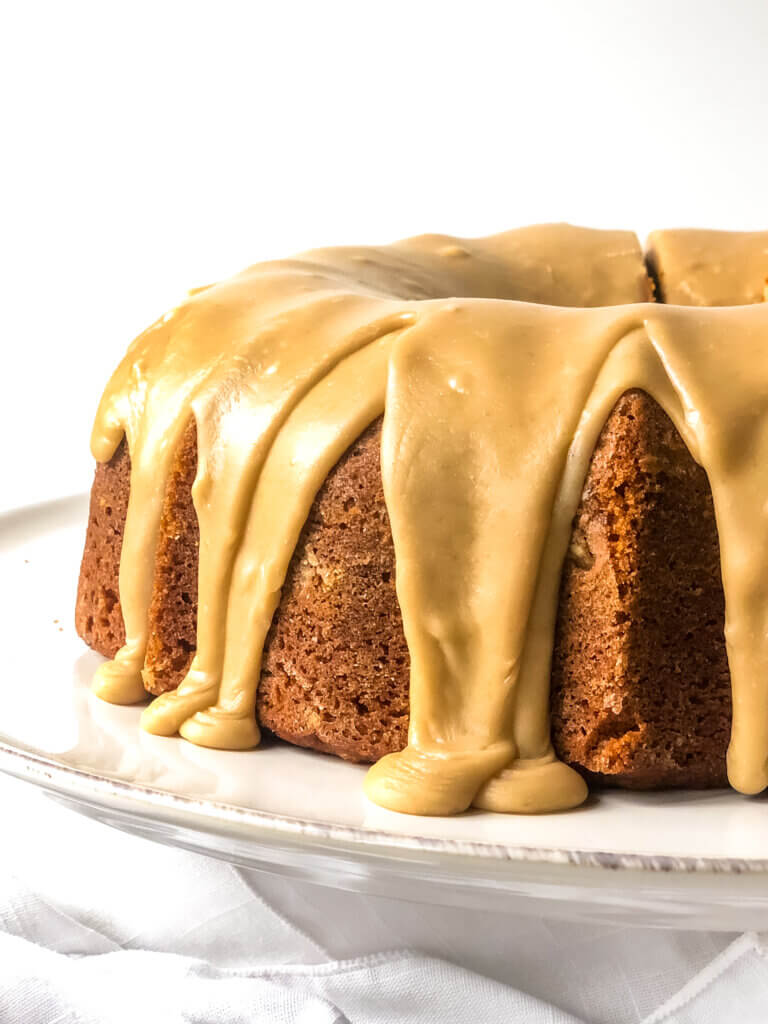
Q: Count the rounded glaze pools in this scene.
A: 5